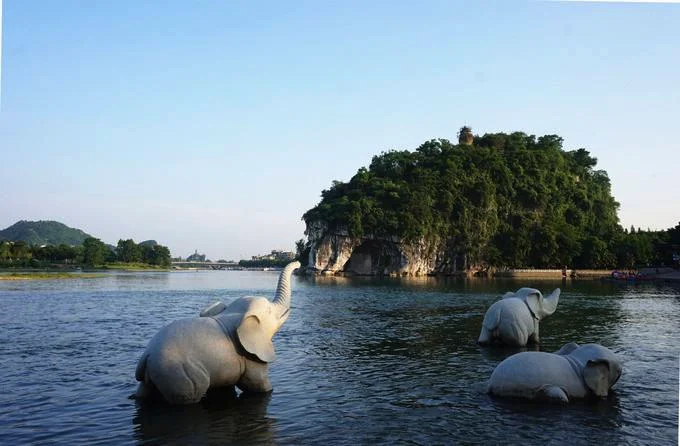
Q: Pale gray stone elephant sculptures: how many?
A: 3